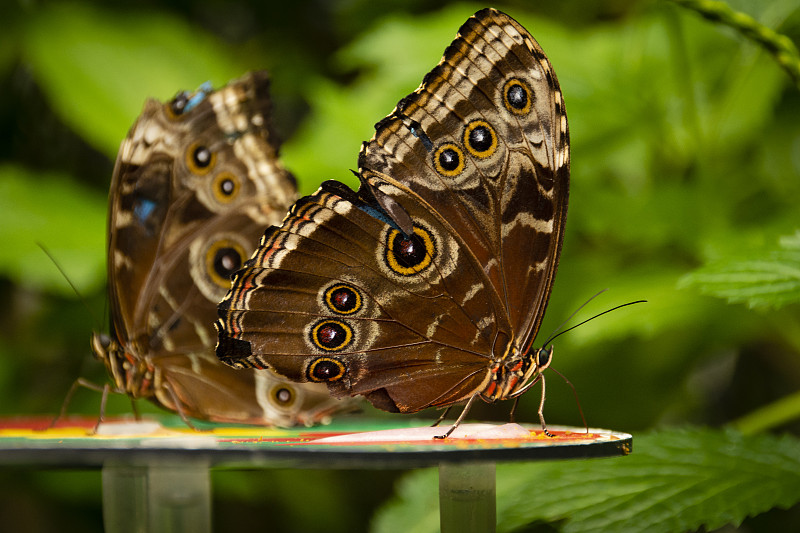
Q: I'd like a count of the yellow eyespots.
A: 12